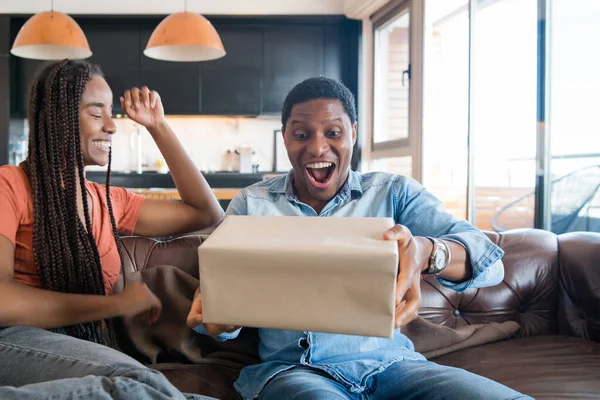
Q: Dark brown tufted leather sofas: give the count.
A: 1